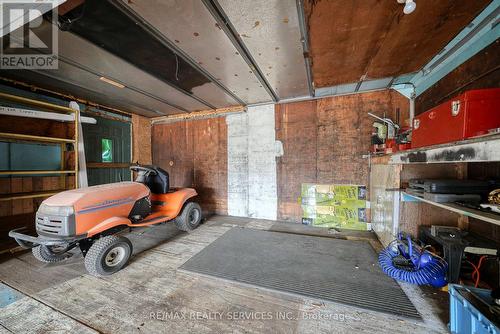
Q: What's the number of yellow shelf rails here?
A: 4